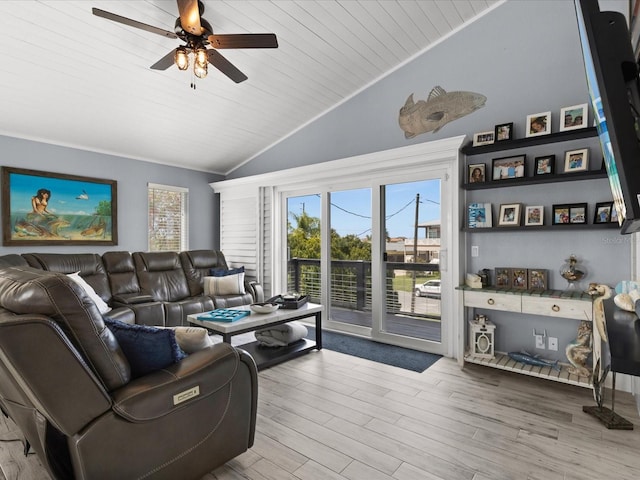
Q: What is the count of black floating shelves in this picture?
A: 3